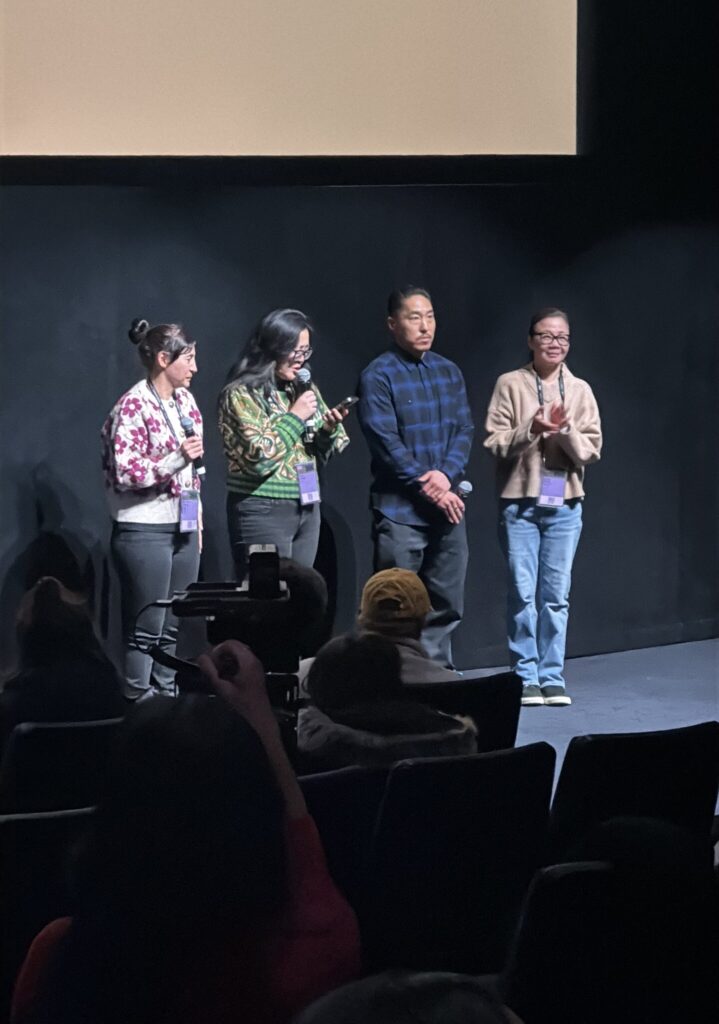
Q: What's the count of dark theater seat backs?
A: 7